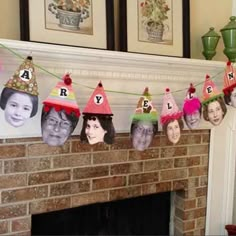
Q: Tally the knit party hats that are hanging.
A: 8